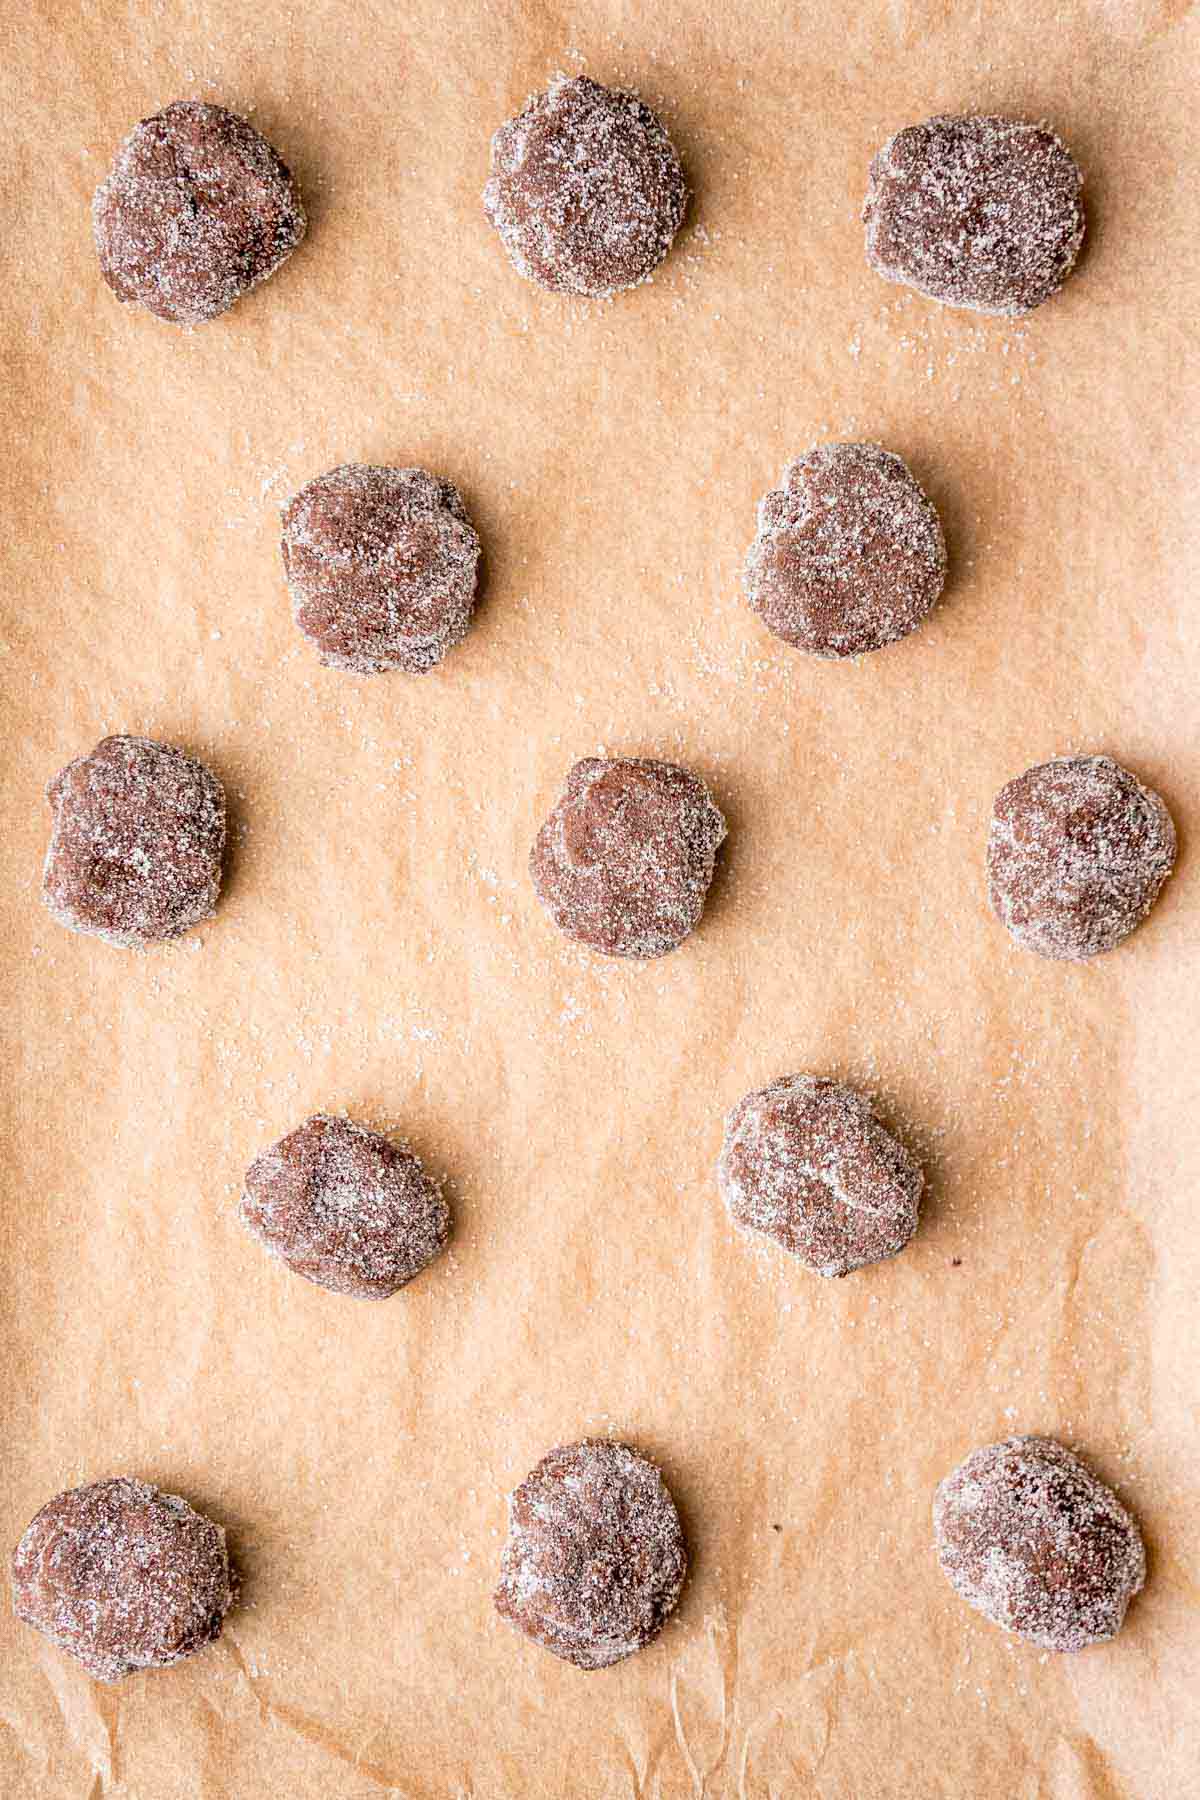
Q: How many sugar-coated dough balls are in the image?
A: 13